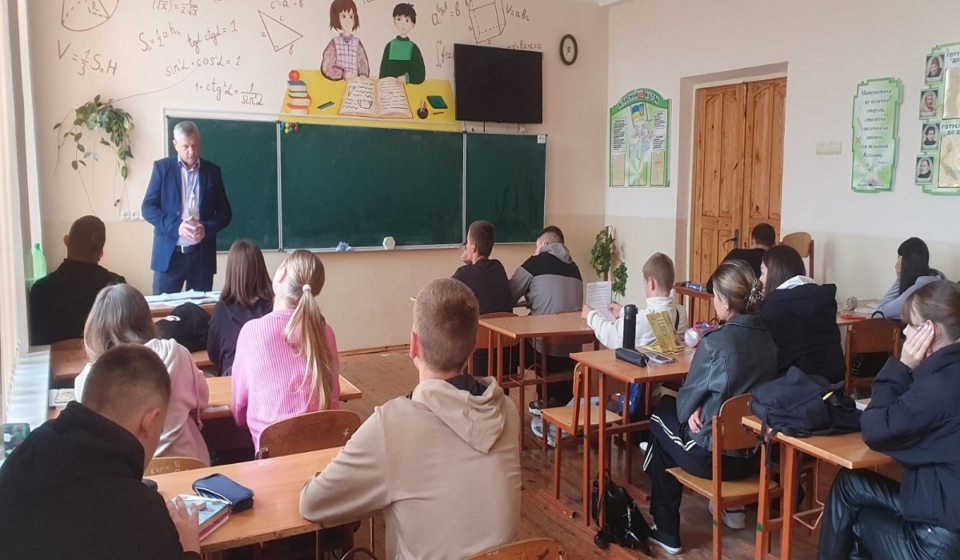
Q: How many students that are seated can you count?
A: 14